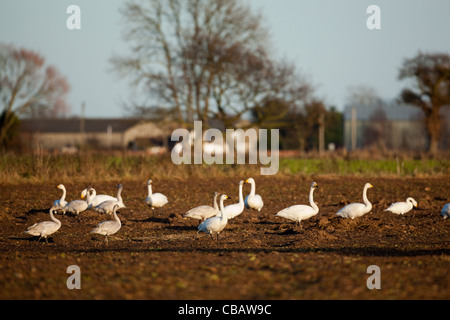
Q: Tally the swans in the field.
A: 15